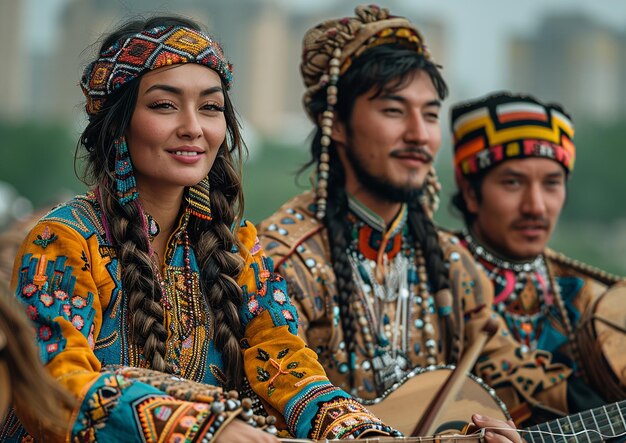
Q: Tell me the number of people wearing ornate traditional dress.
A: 3